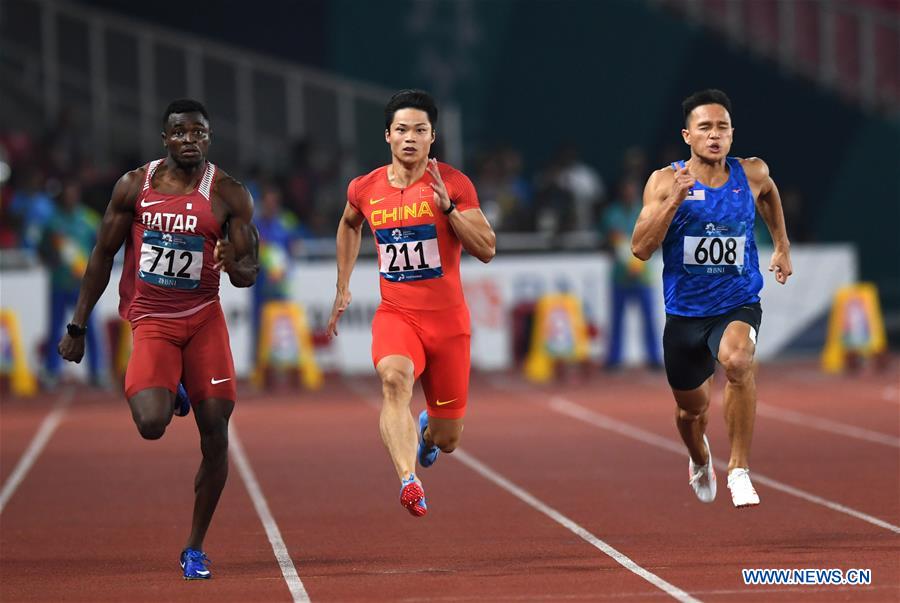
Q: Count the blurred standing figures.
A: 3